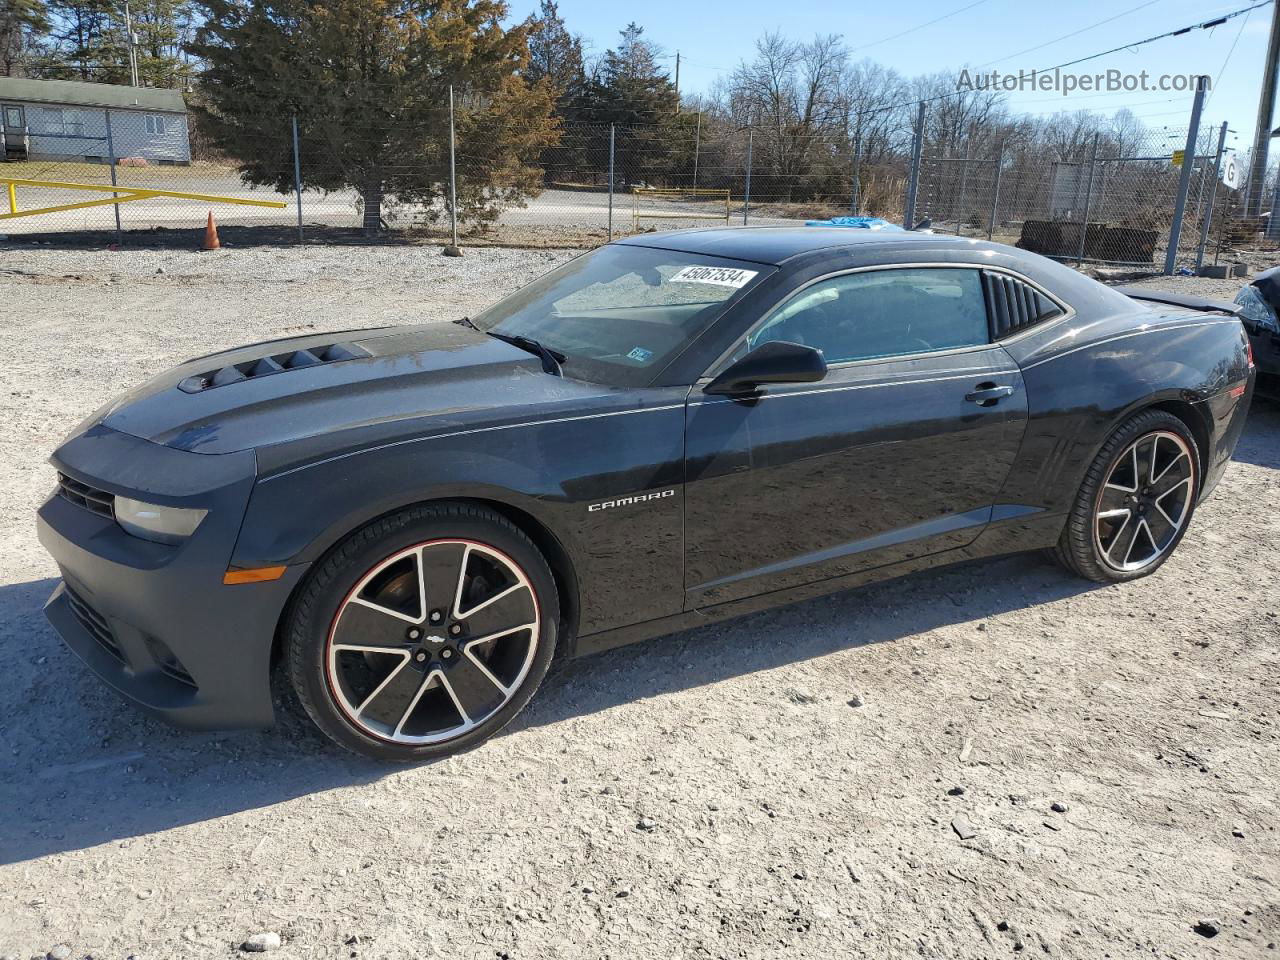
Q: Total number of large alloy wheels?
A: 2